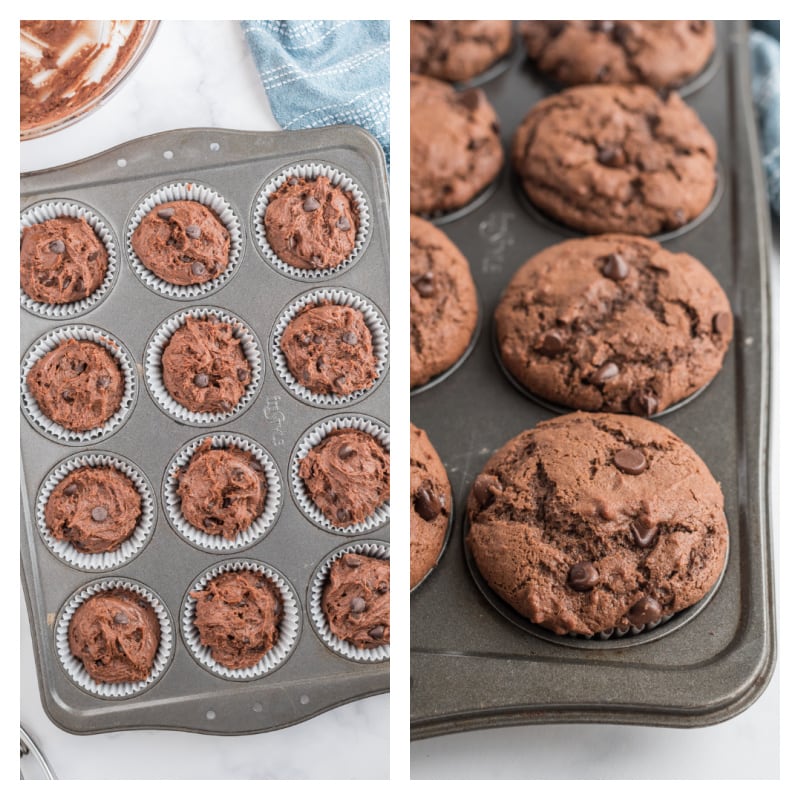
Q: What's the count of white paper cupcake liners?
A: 12